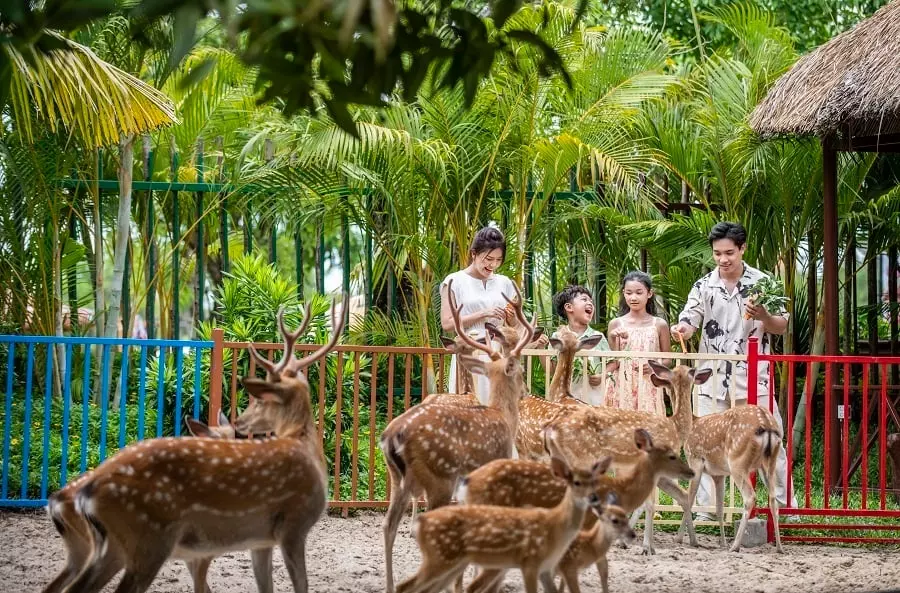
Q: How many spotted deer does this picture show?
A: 11